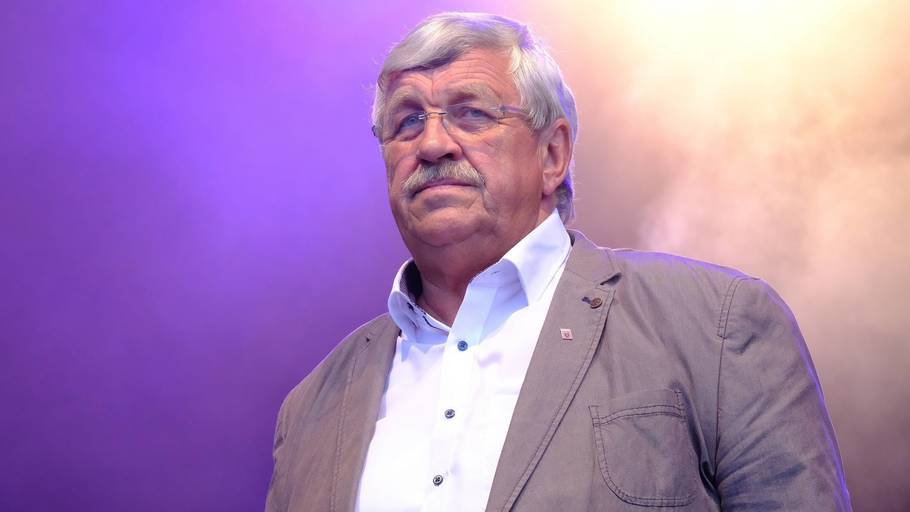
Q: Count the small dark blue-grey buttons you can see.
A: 3